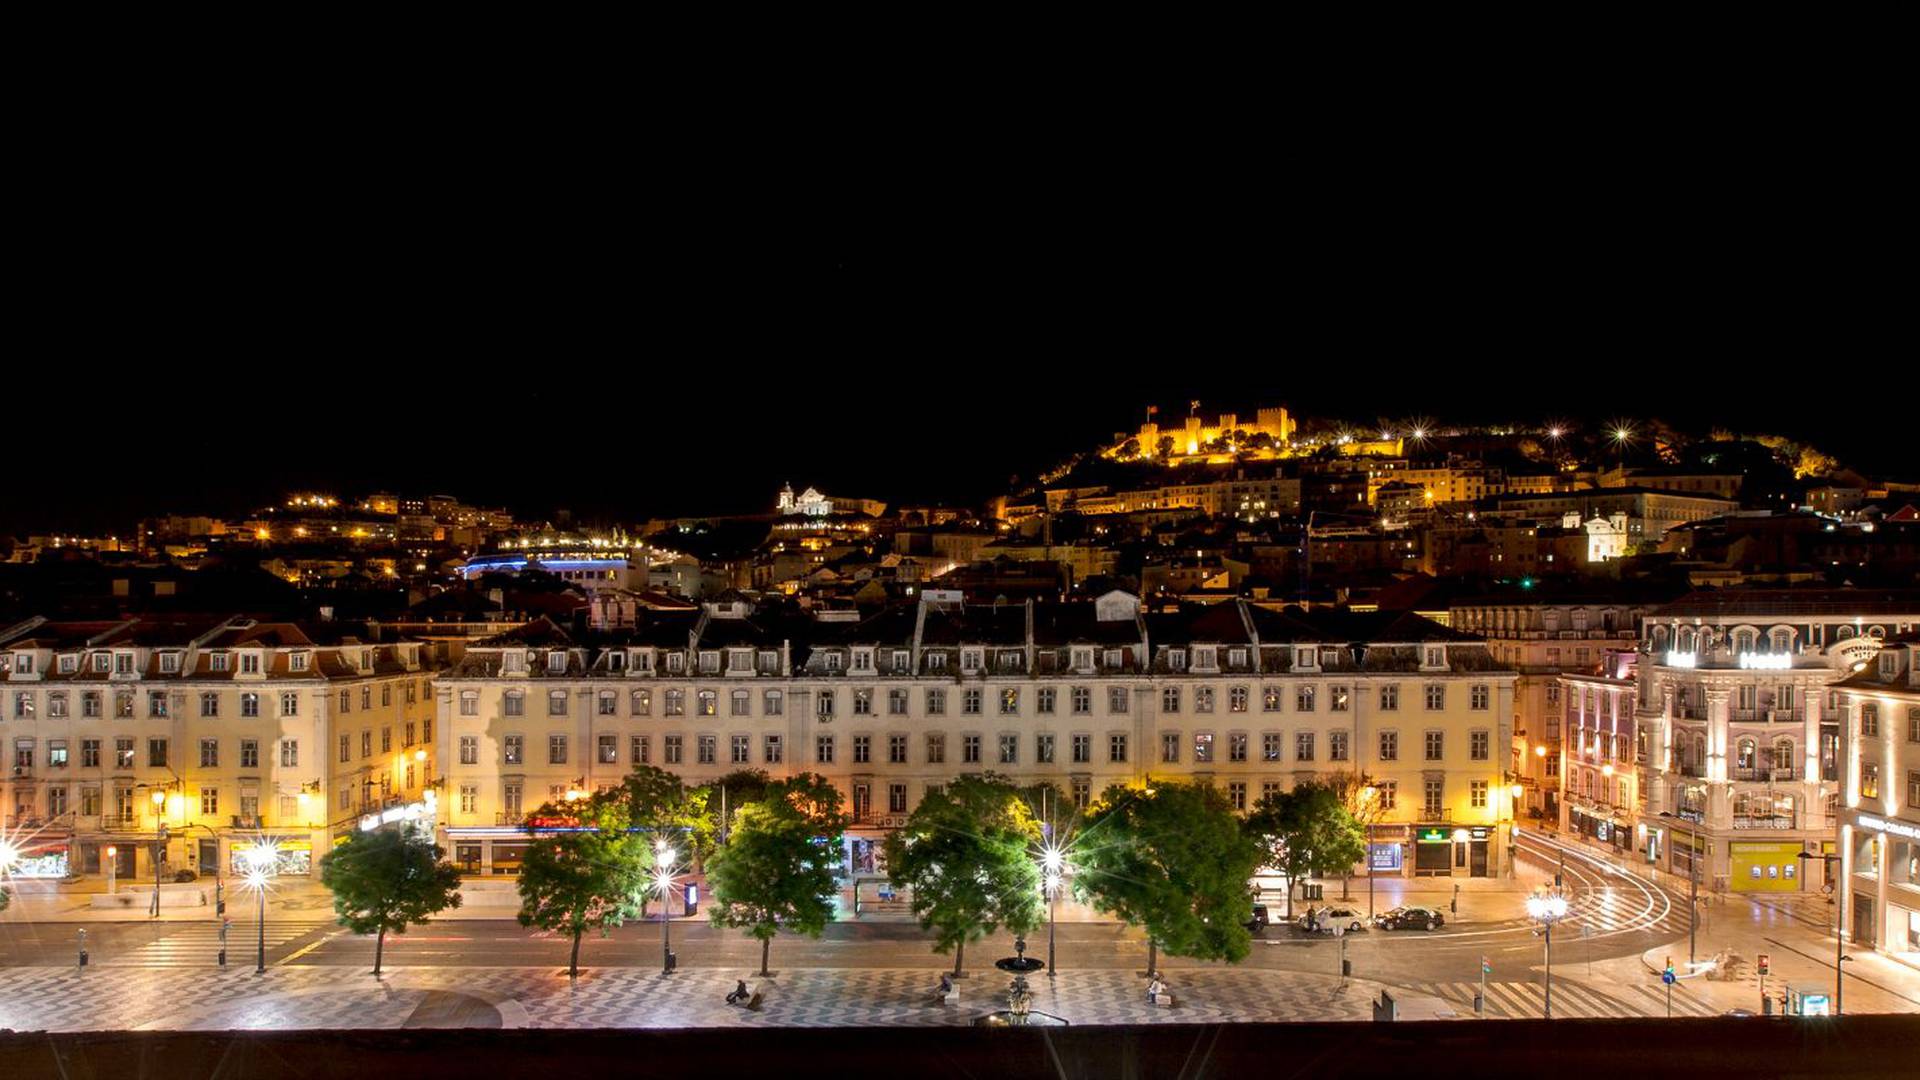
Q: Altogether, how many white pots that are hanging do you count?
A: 4